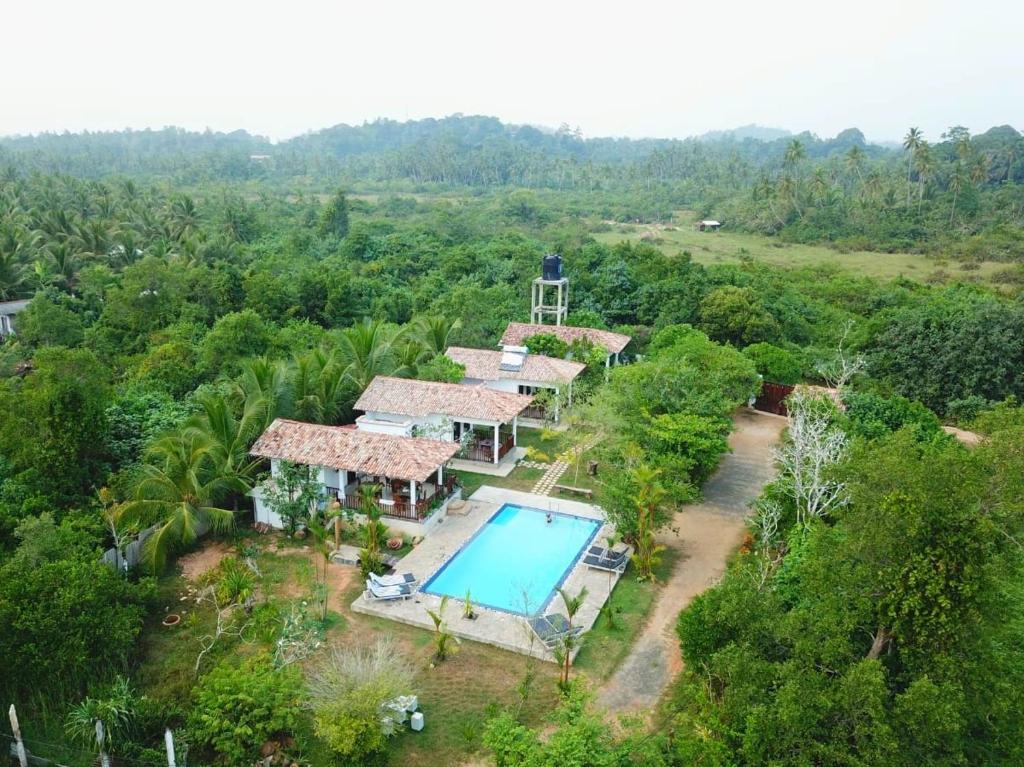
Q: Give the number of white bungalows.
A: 4